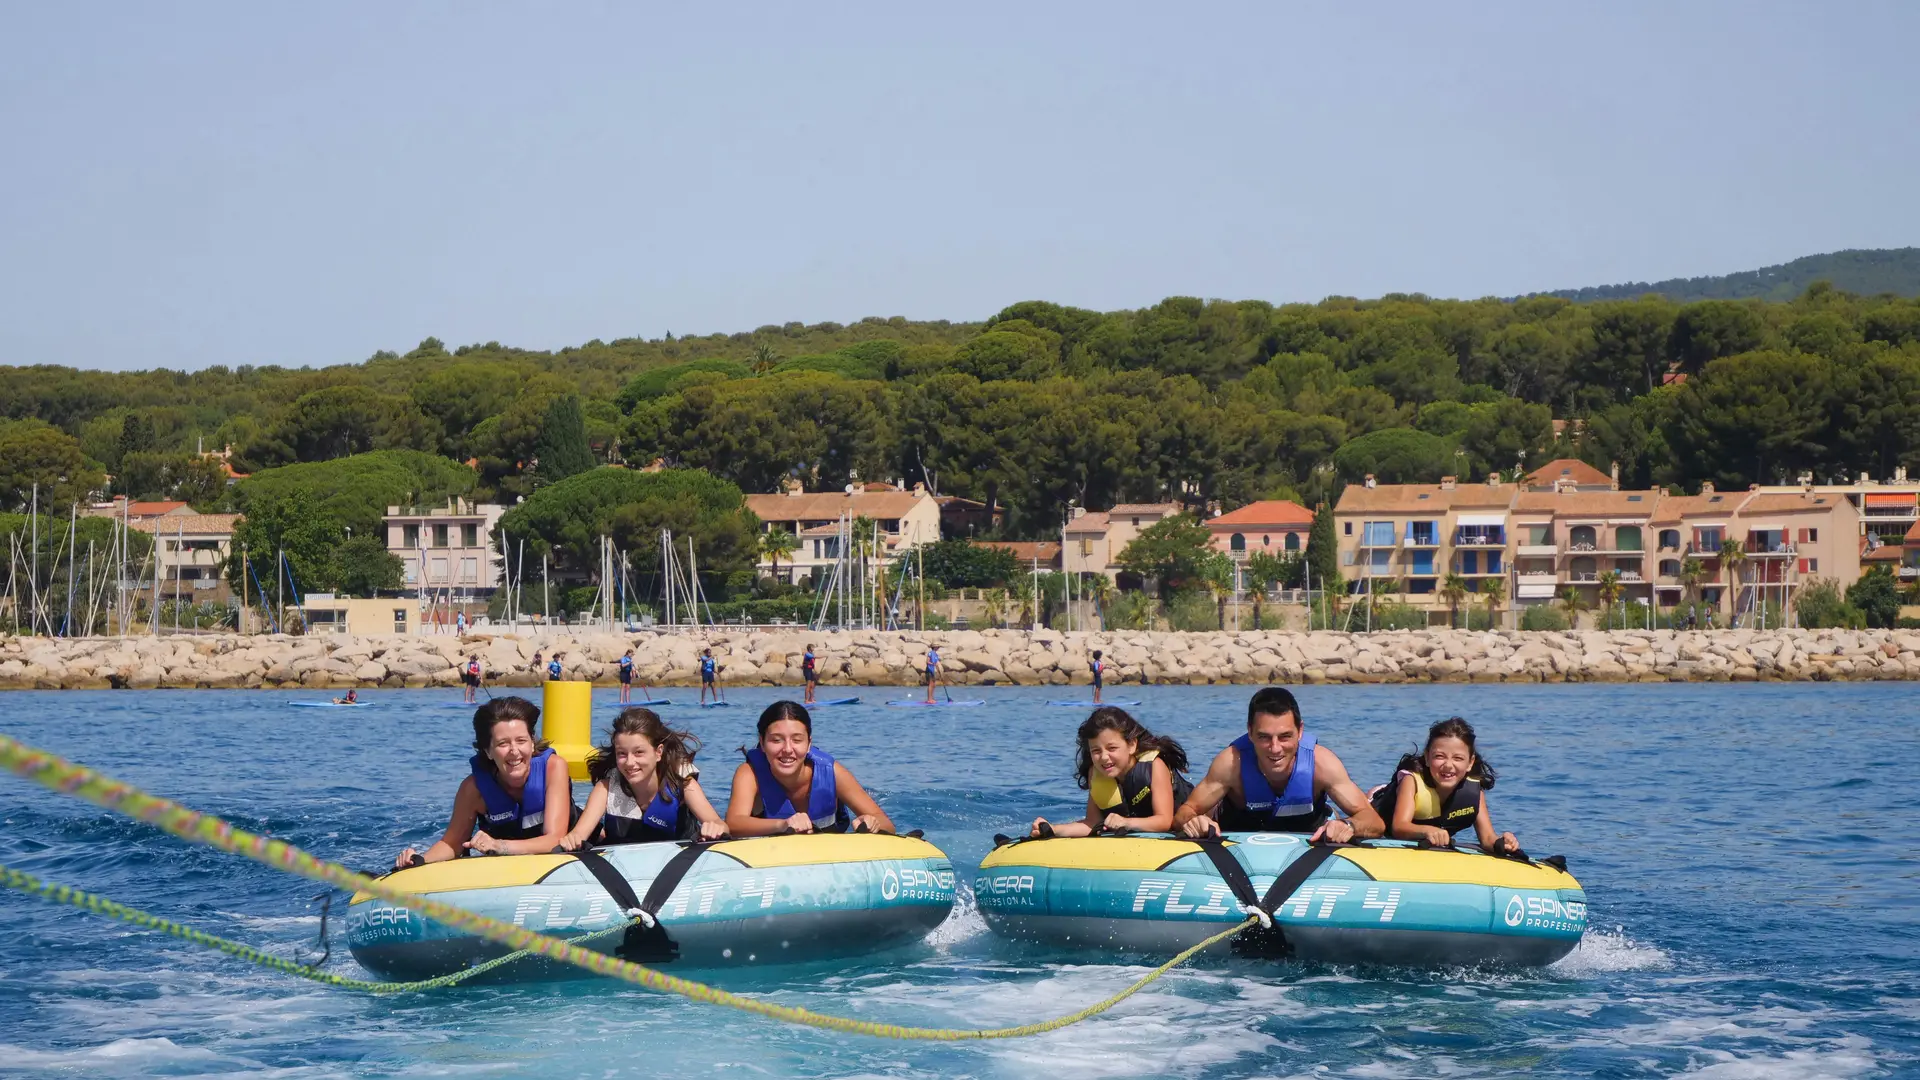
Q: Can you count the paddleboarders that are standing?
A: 7